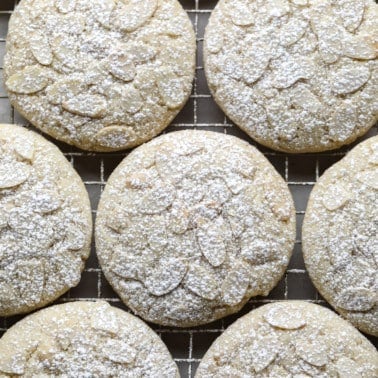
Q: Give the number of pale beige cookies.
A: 7